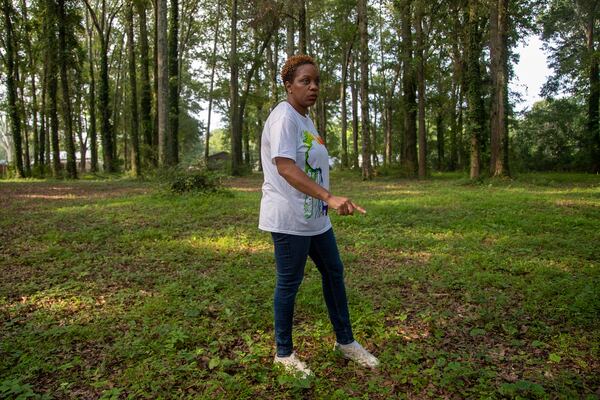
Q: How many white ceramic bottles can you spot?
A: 0